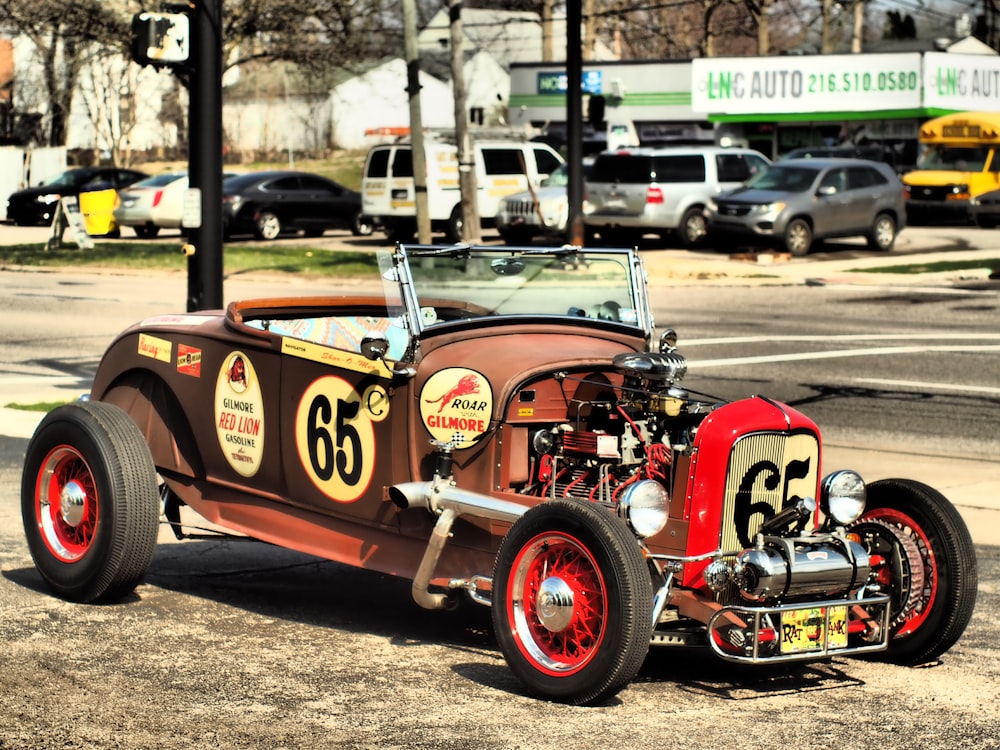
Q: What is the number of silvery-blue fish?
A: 0